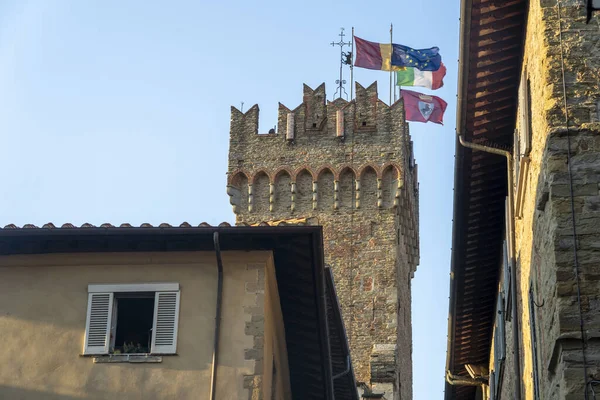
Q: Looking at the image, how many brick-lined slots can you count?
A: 8